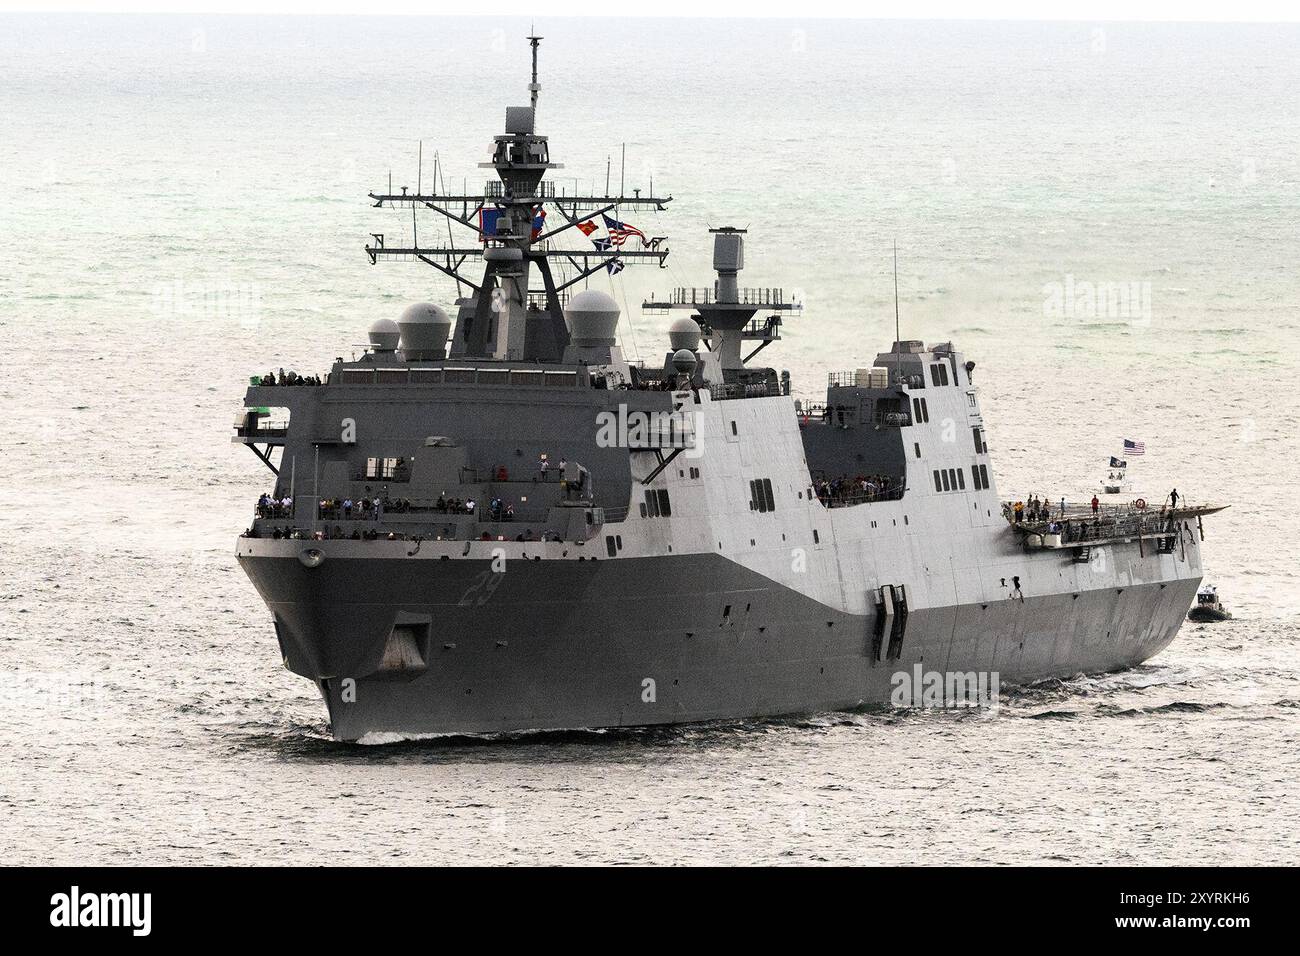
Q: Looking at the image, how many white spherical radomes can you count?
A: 5